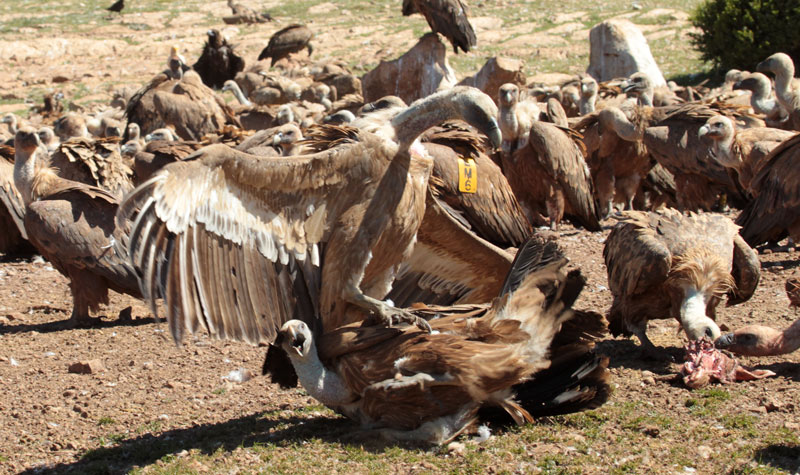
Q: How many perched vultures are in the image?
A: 1